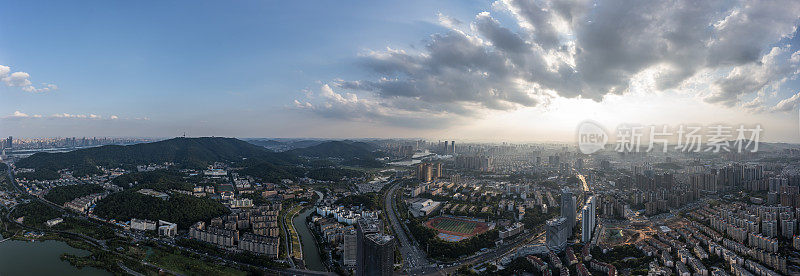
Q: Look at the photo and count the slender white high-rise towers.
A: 2